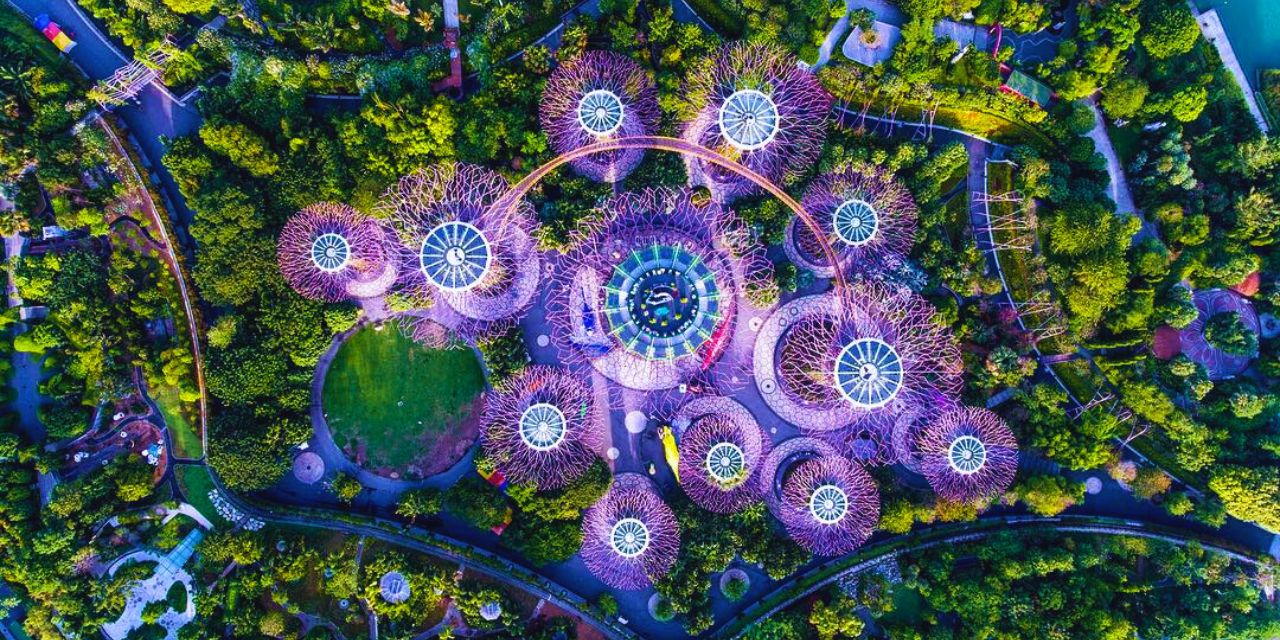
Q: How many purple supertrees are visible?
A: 12